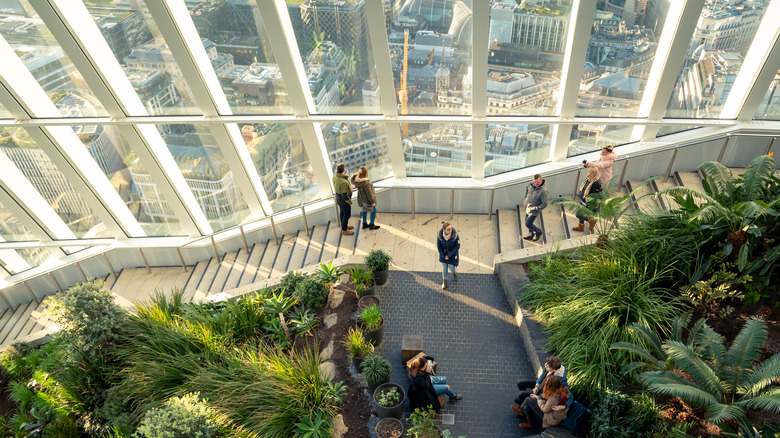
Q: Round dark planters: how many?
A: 9